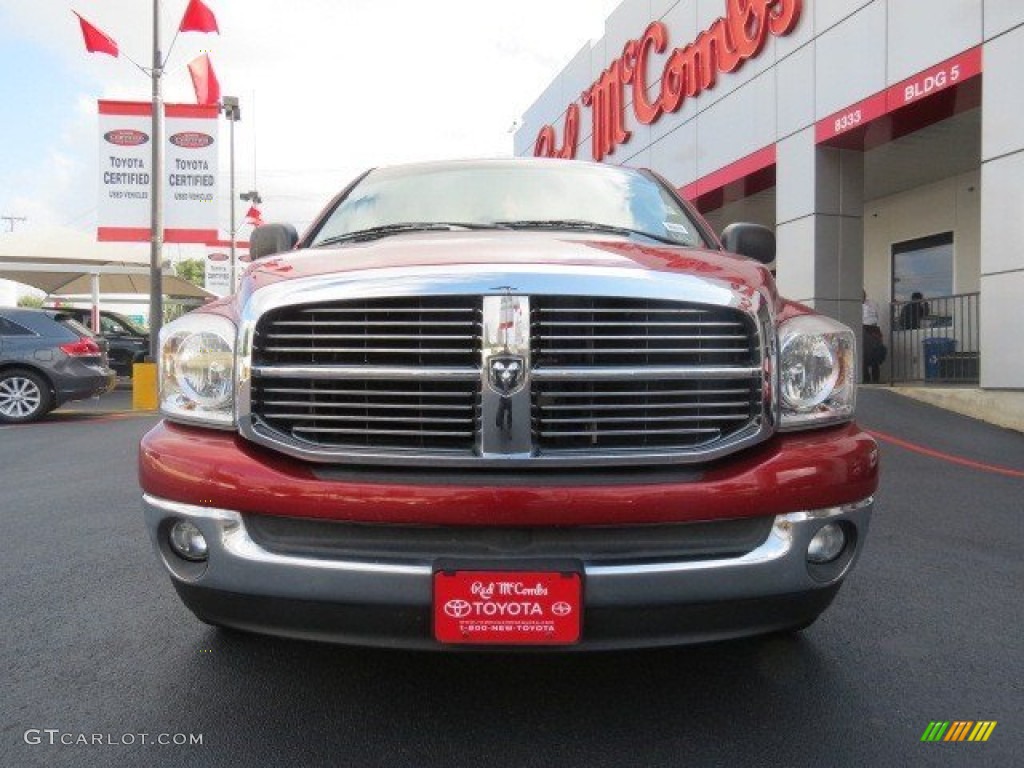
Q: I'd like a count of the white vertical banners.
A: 4